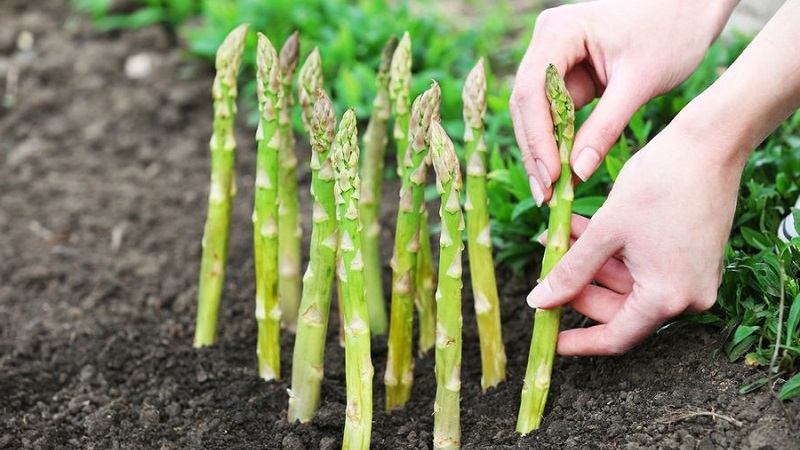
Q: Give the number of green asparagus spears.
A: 12